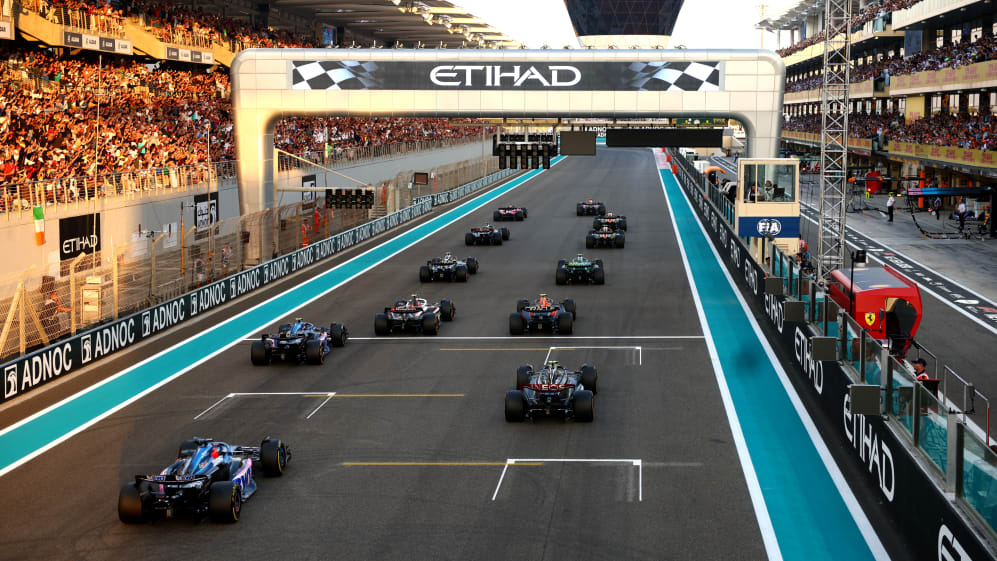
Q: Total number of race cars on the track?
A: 12